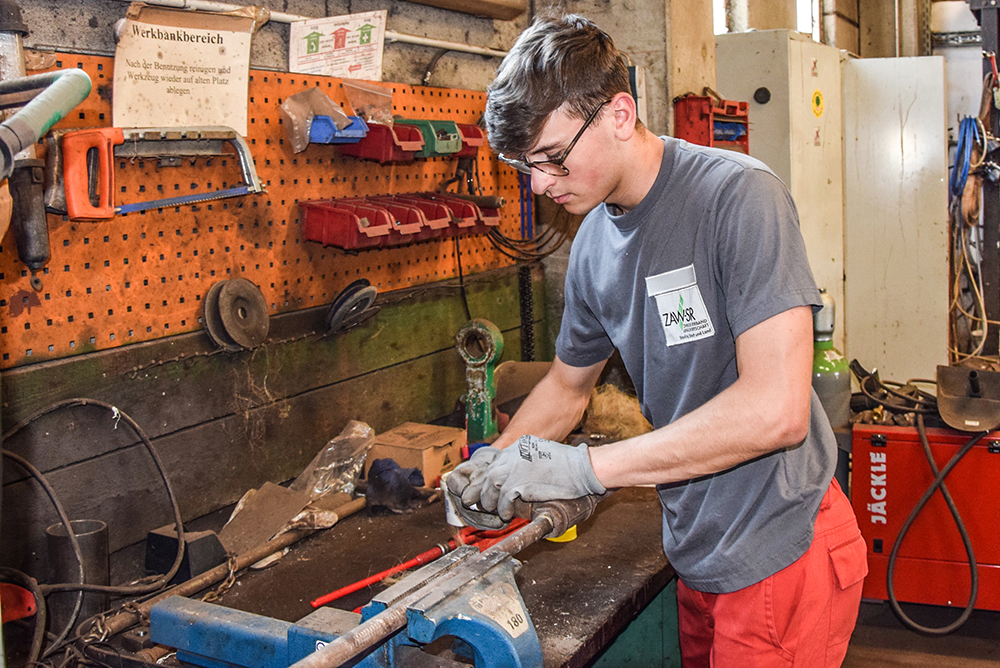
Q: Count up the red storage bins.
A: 7